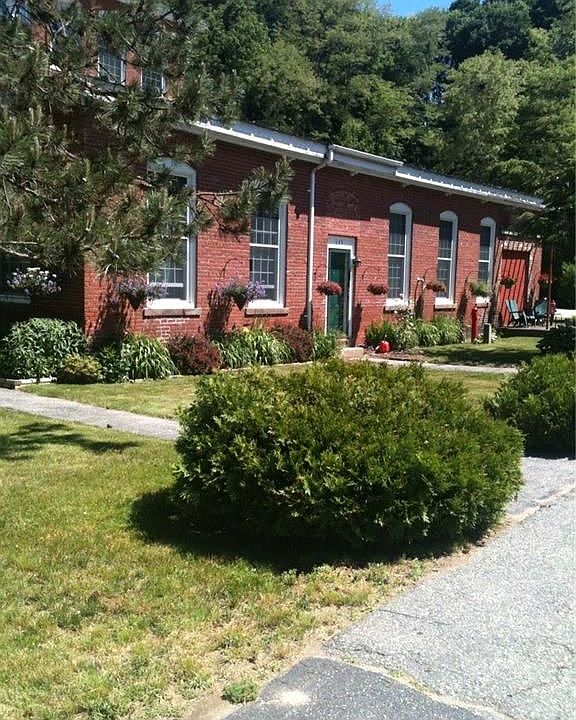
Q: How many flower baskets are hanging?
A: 9